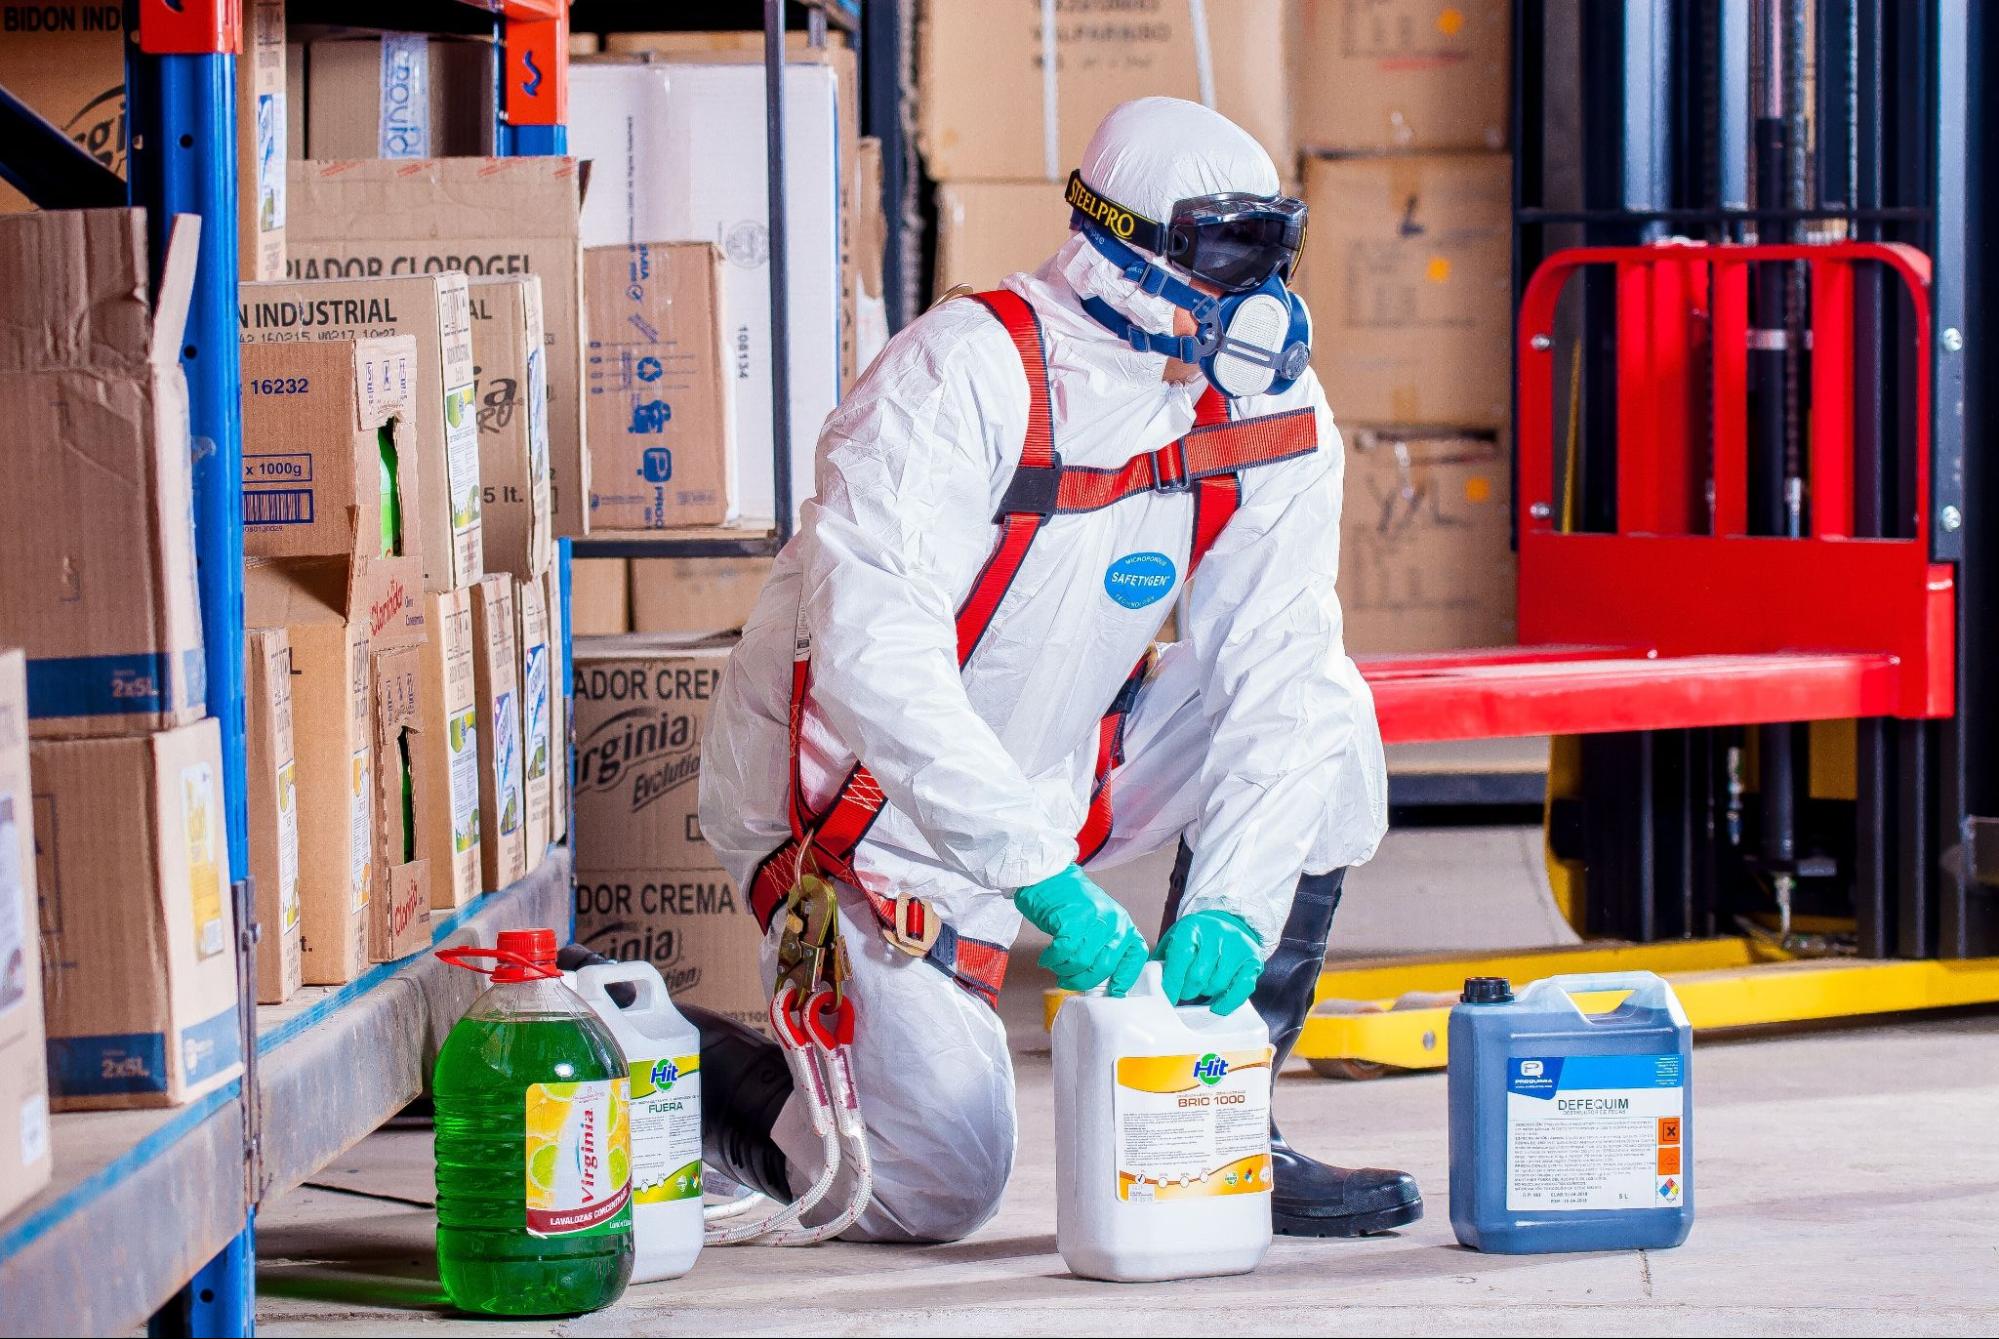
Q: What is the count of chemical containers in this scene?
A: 4